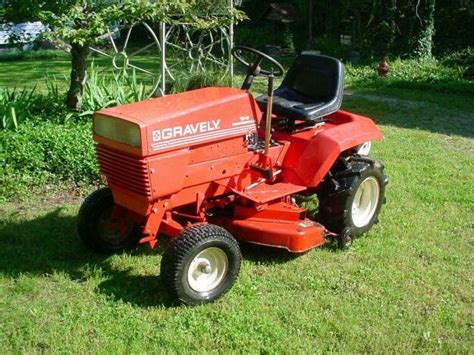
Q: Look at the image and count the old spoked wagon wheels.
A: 2